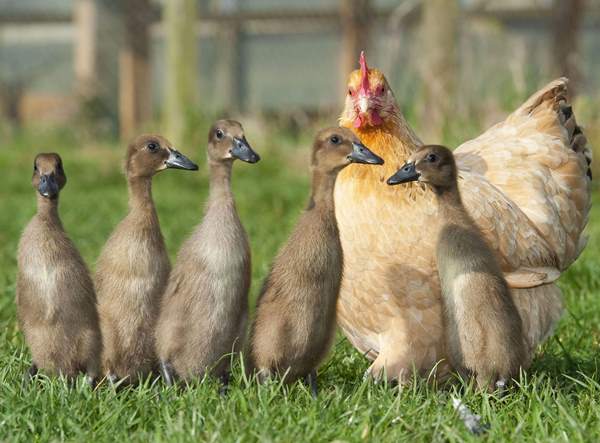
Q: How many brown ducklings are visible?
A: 5